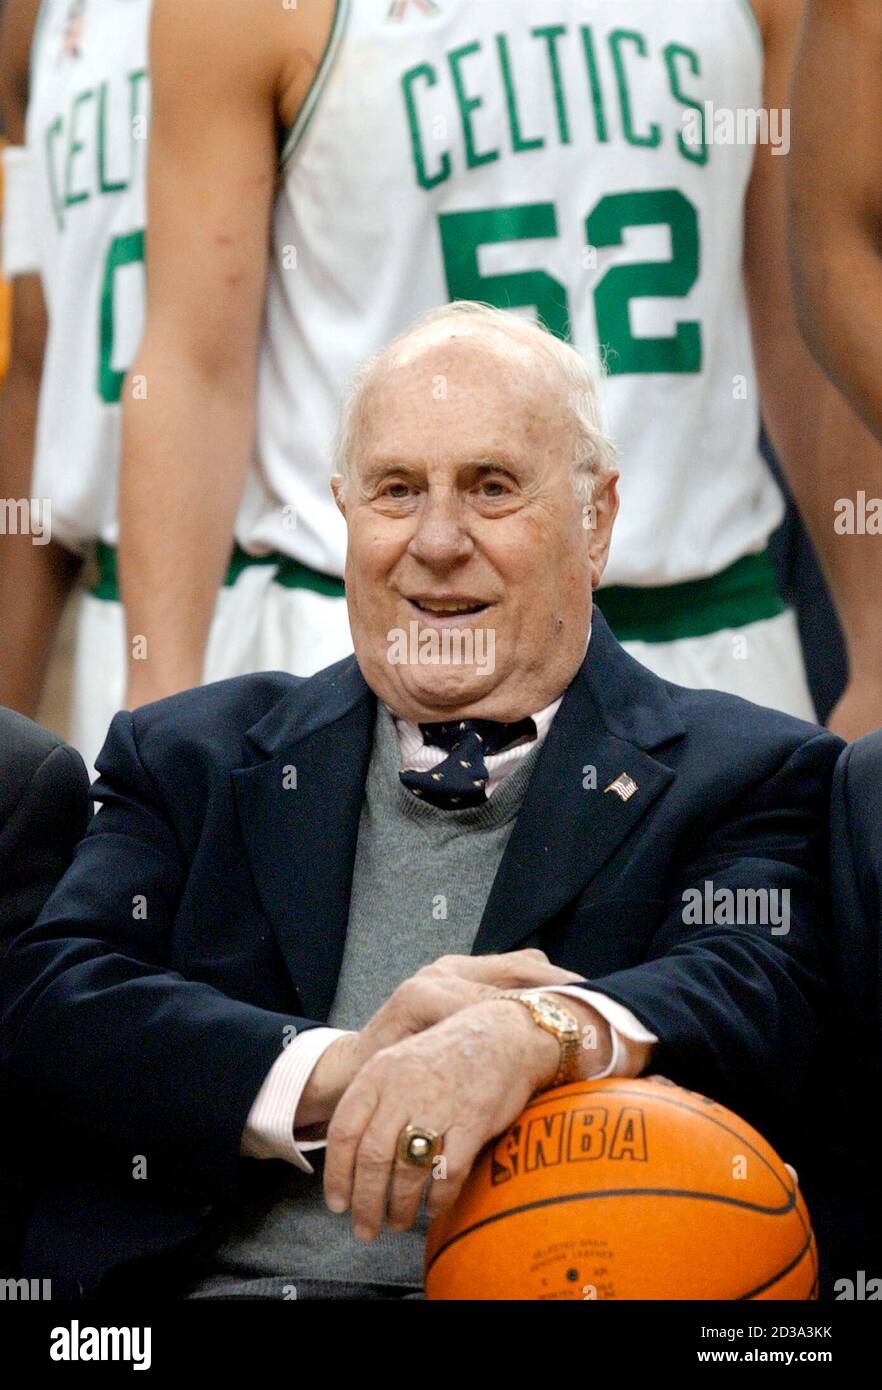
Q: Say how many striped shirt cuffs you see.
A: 2